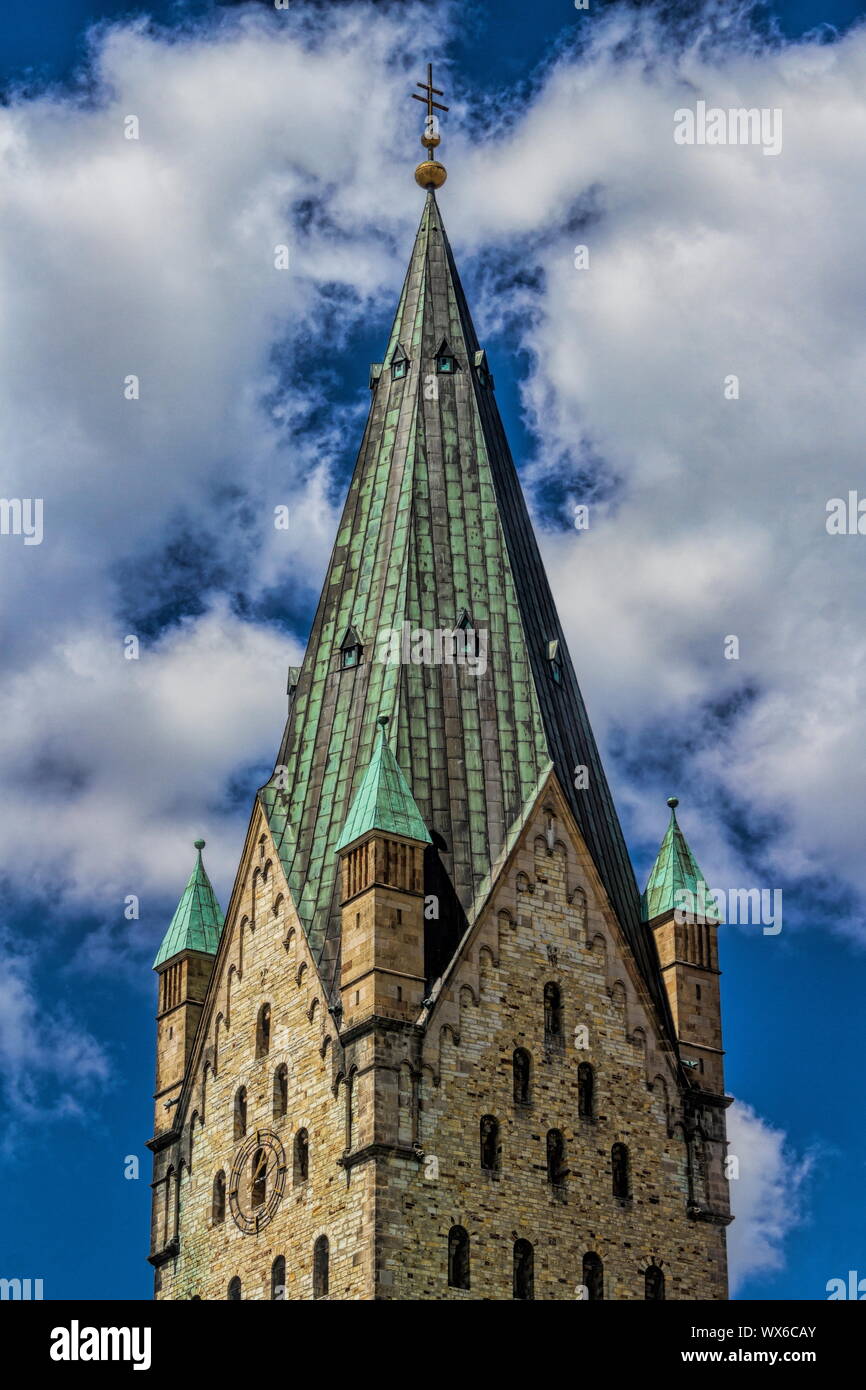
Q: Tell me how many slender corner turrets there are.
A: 3